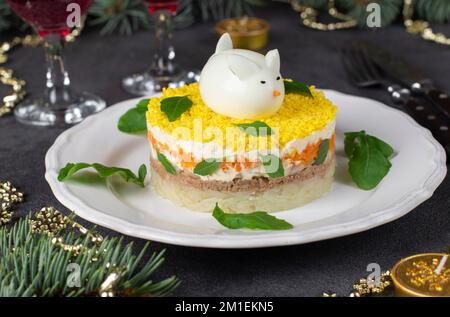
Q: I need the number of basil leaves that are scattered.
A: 11